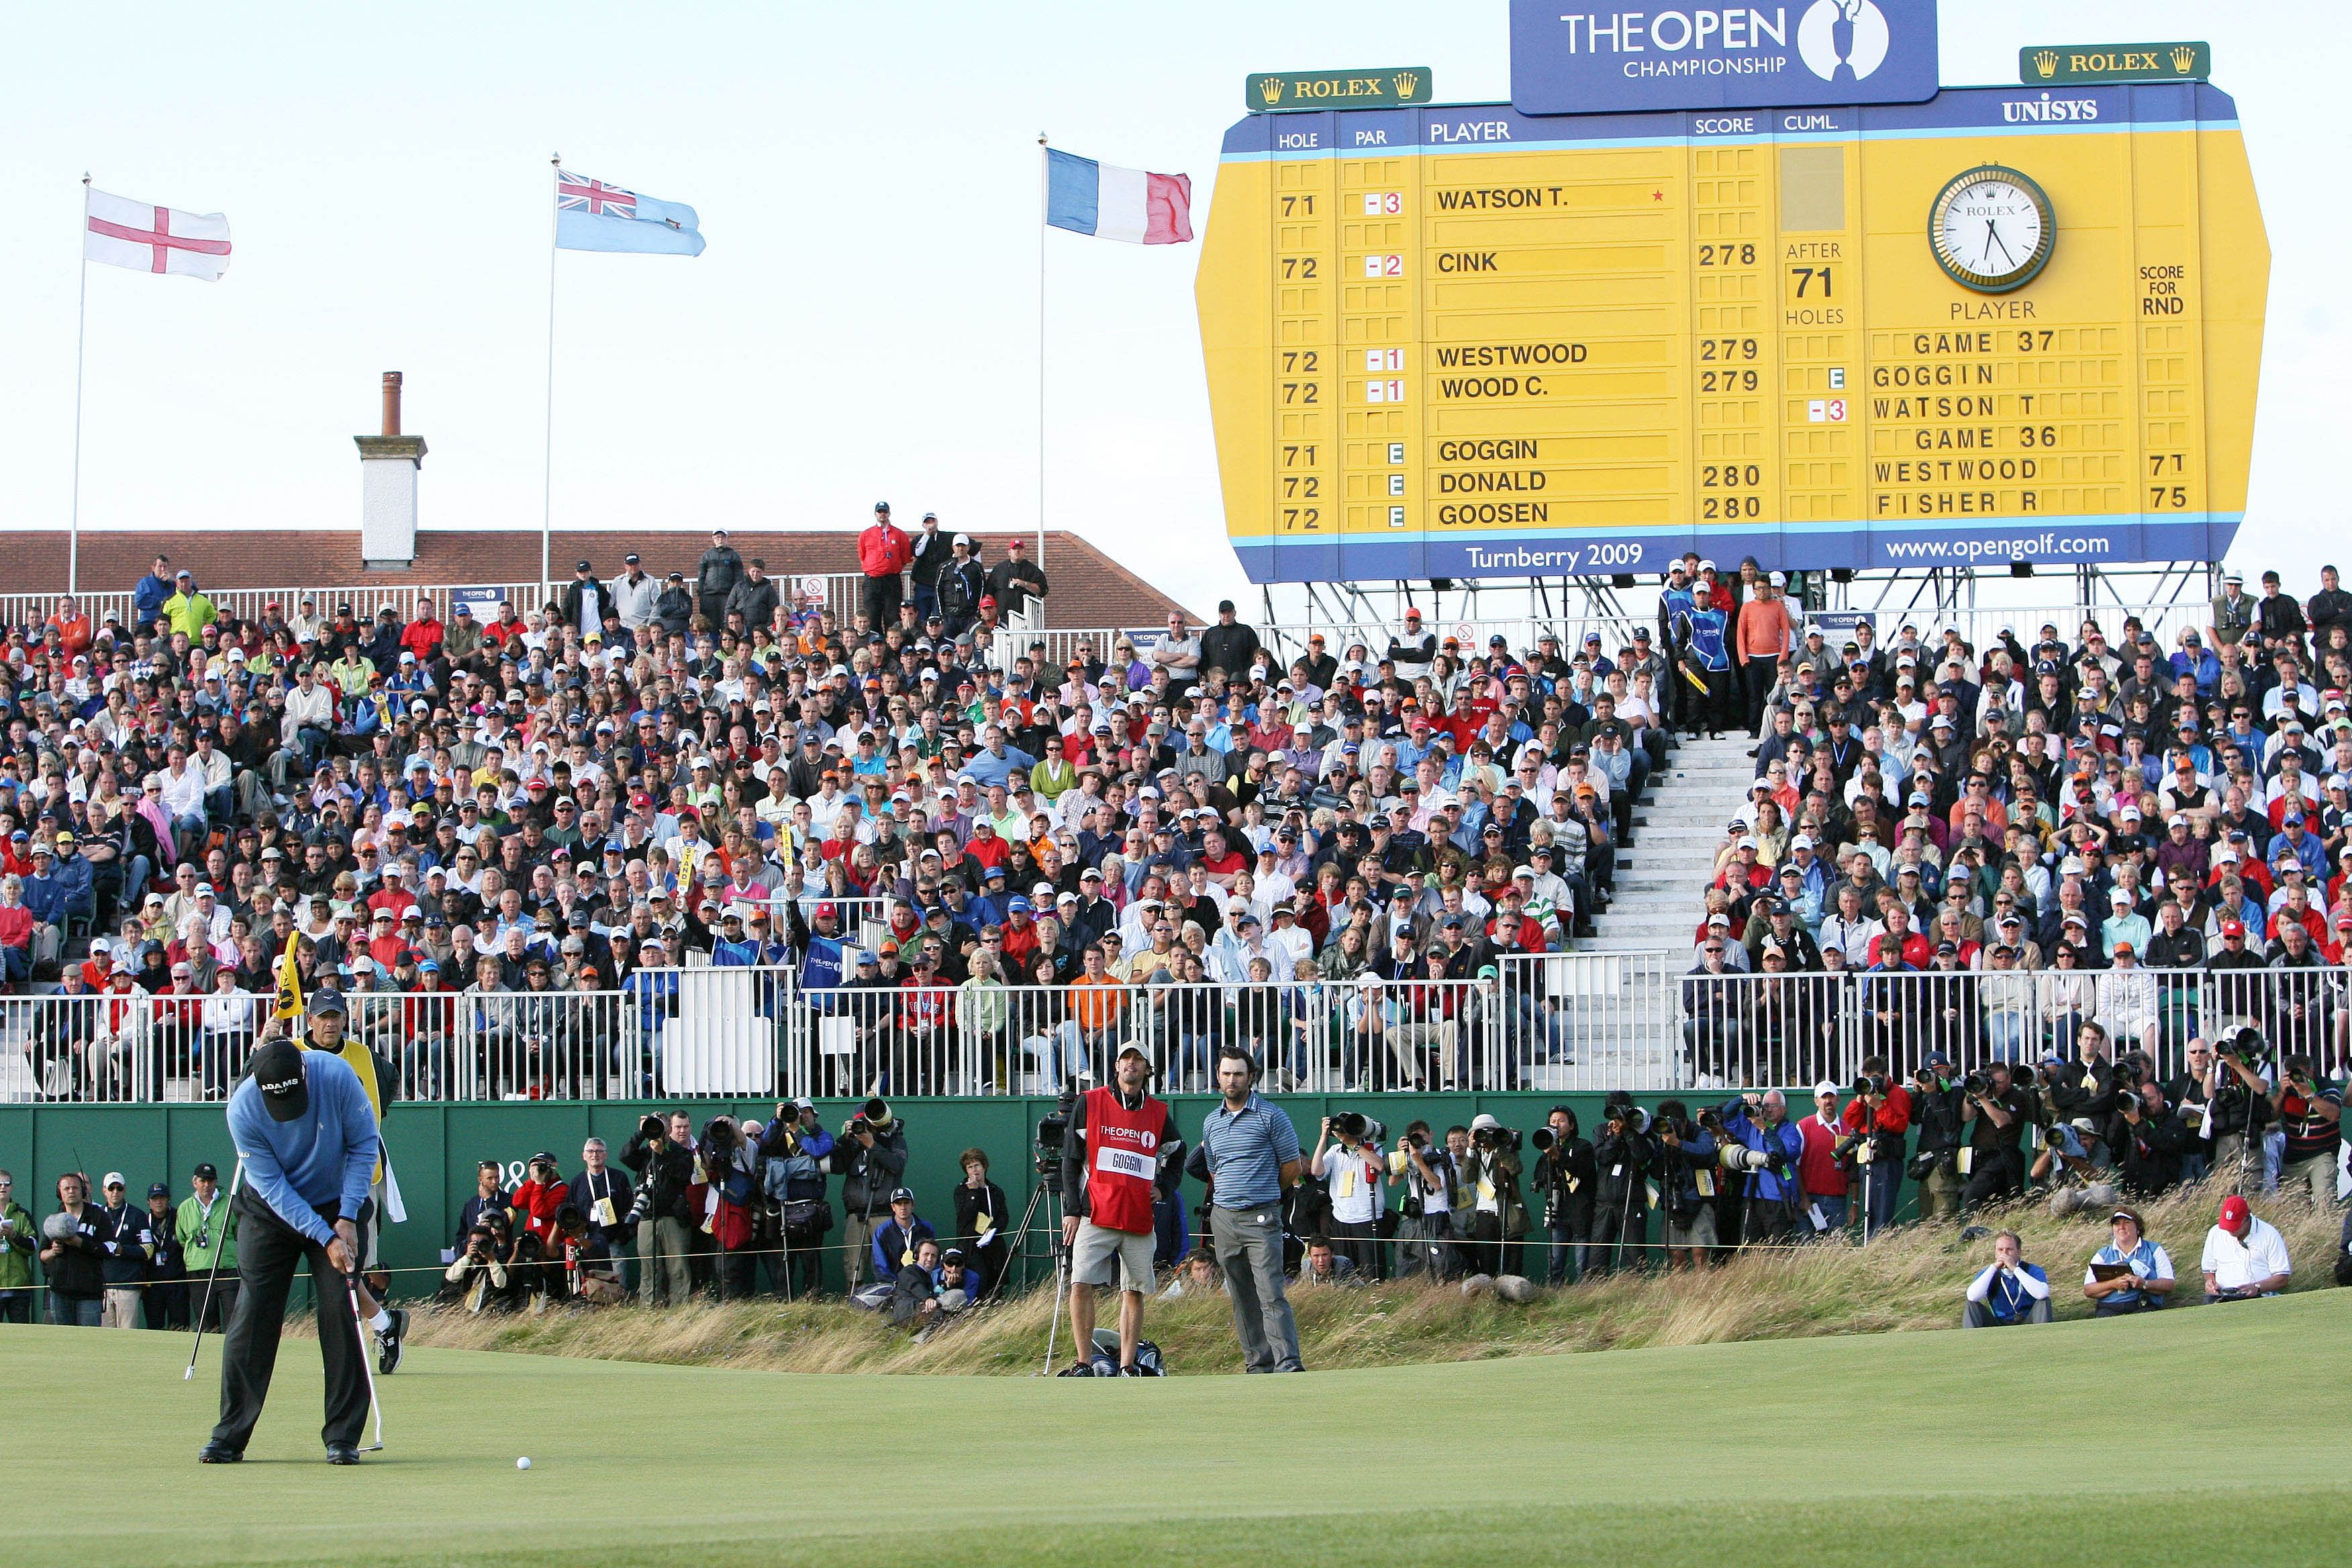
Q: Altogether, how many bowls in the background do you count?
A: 0